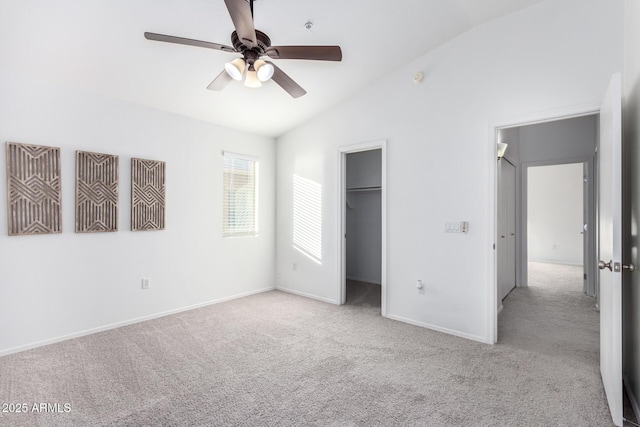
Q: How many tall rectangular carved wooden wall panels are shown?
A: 3